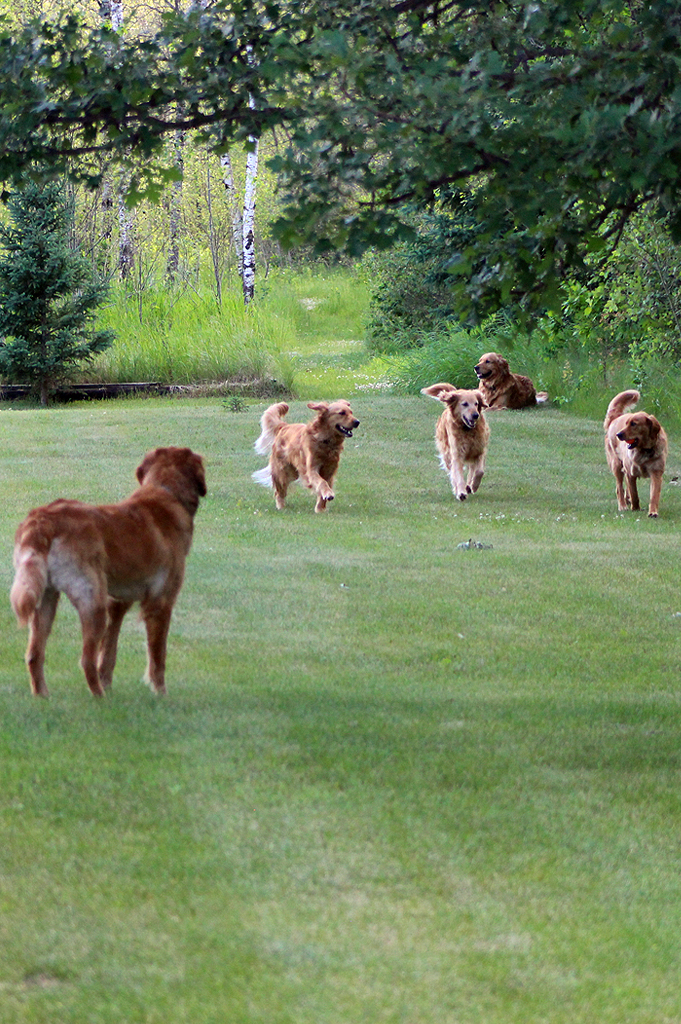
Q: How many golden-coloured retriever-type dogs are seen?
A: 5